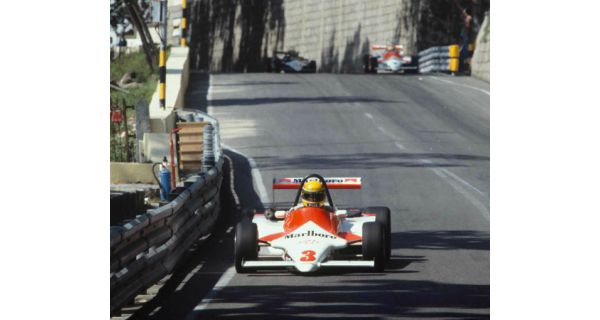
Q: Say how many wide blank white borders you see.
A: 2